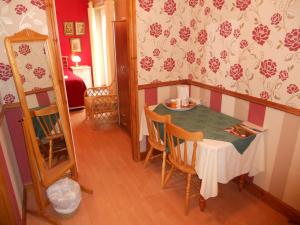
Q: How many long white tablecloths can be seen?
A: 1